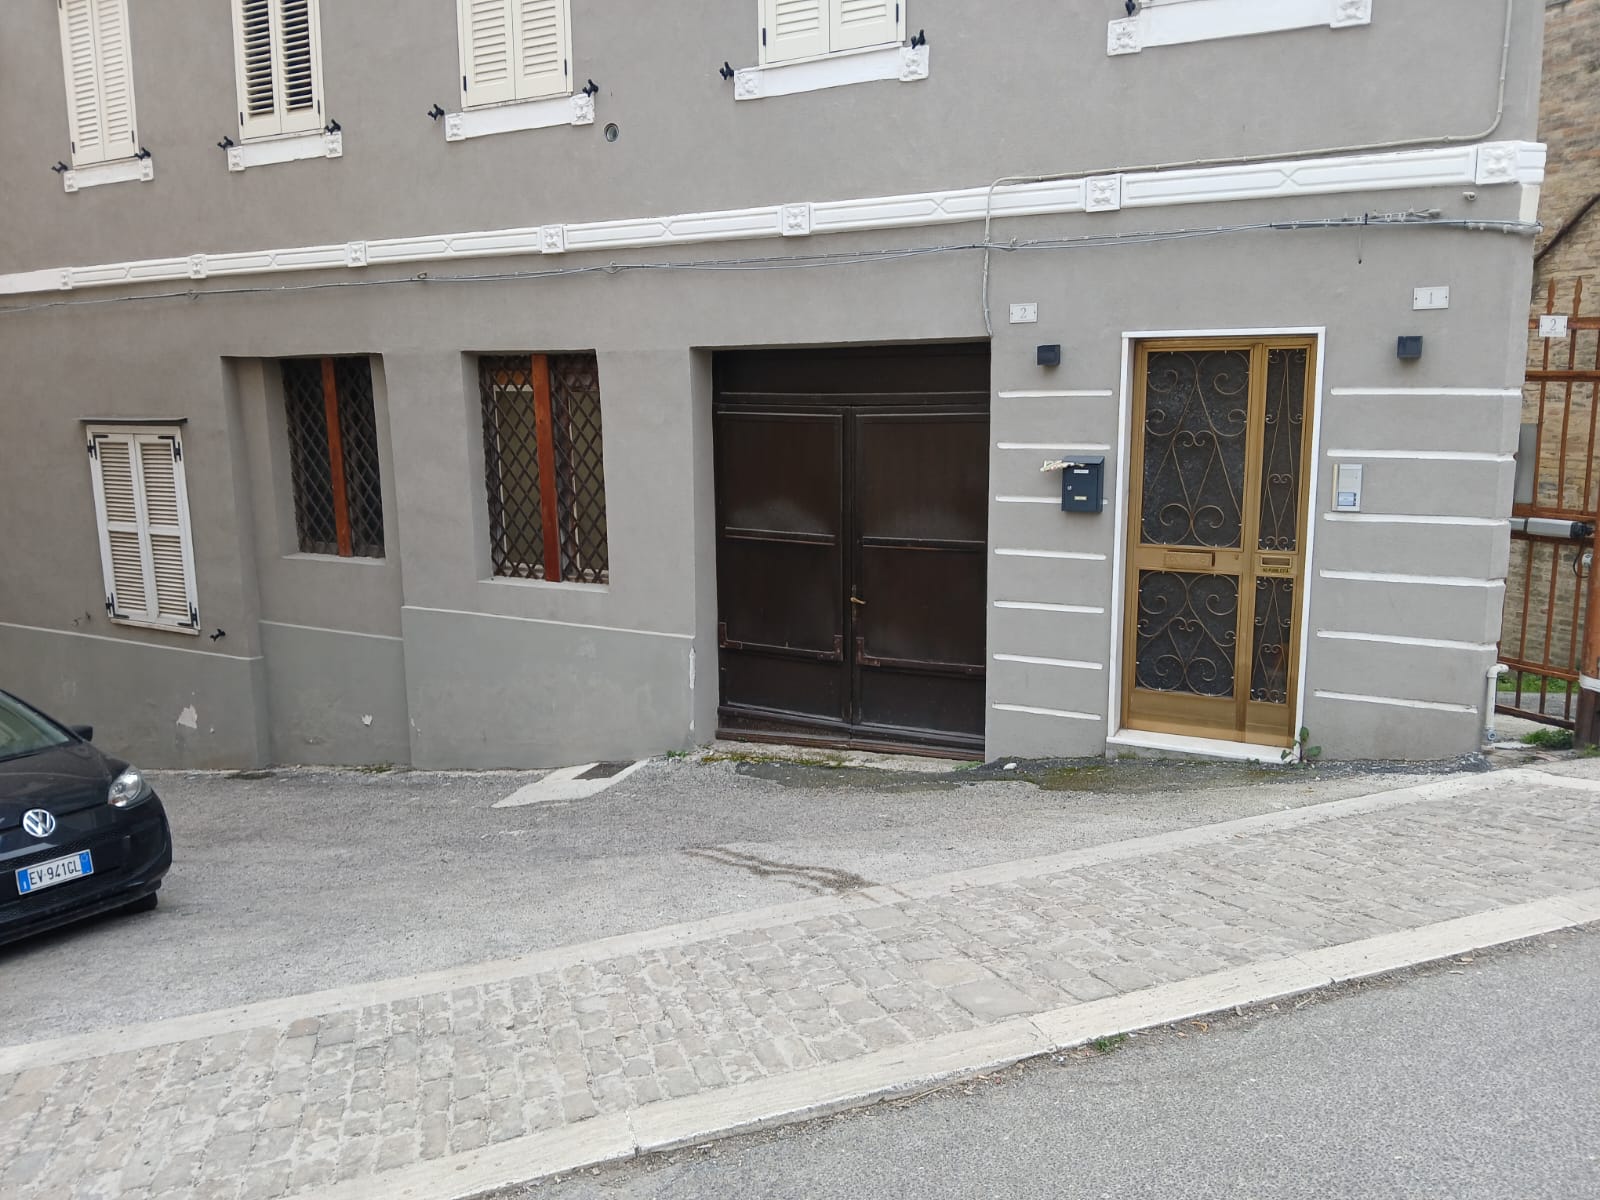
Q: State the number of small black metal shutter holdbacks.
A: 10